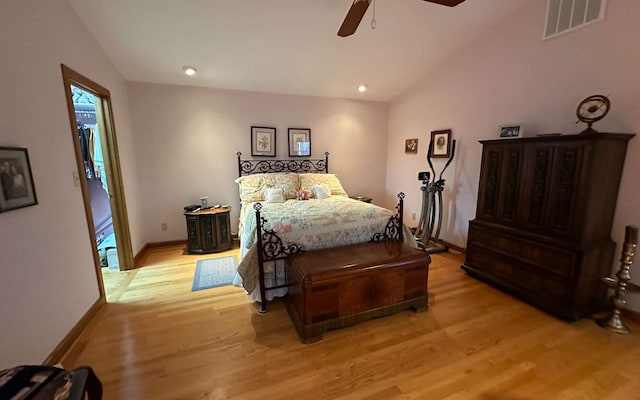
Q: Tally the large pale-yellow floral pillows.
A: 2